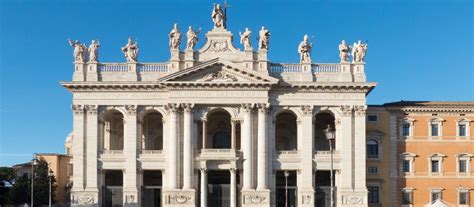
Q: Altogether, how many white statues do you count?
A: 11